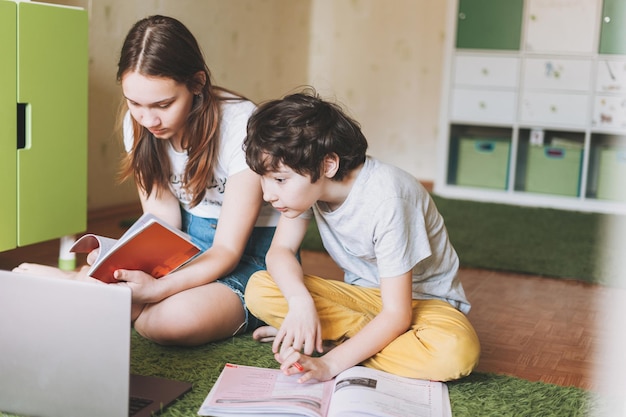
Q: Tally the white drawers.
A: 6